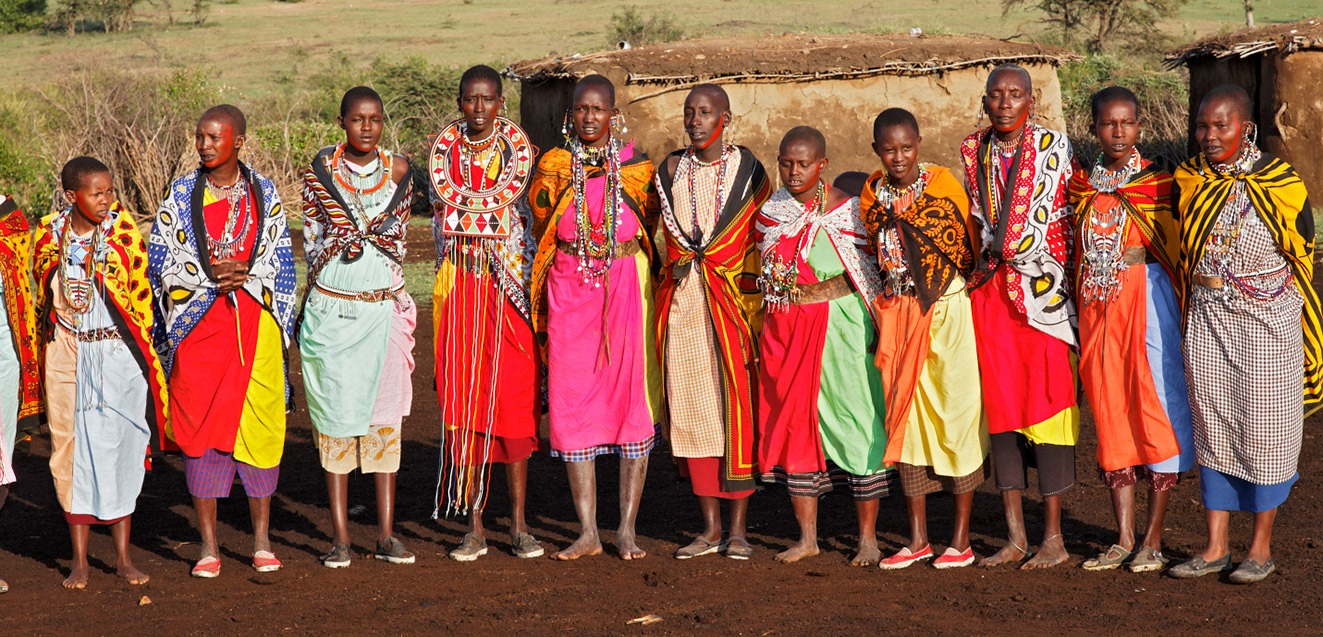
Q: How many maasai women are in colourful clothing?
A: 11